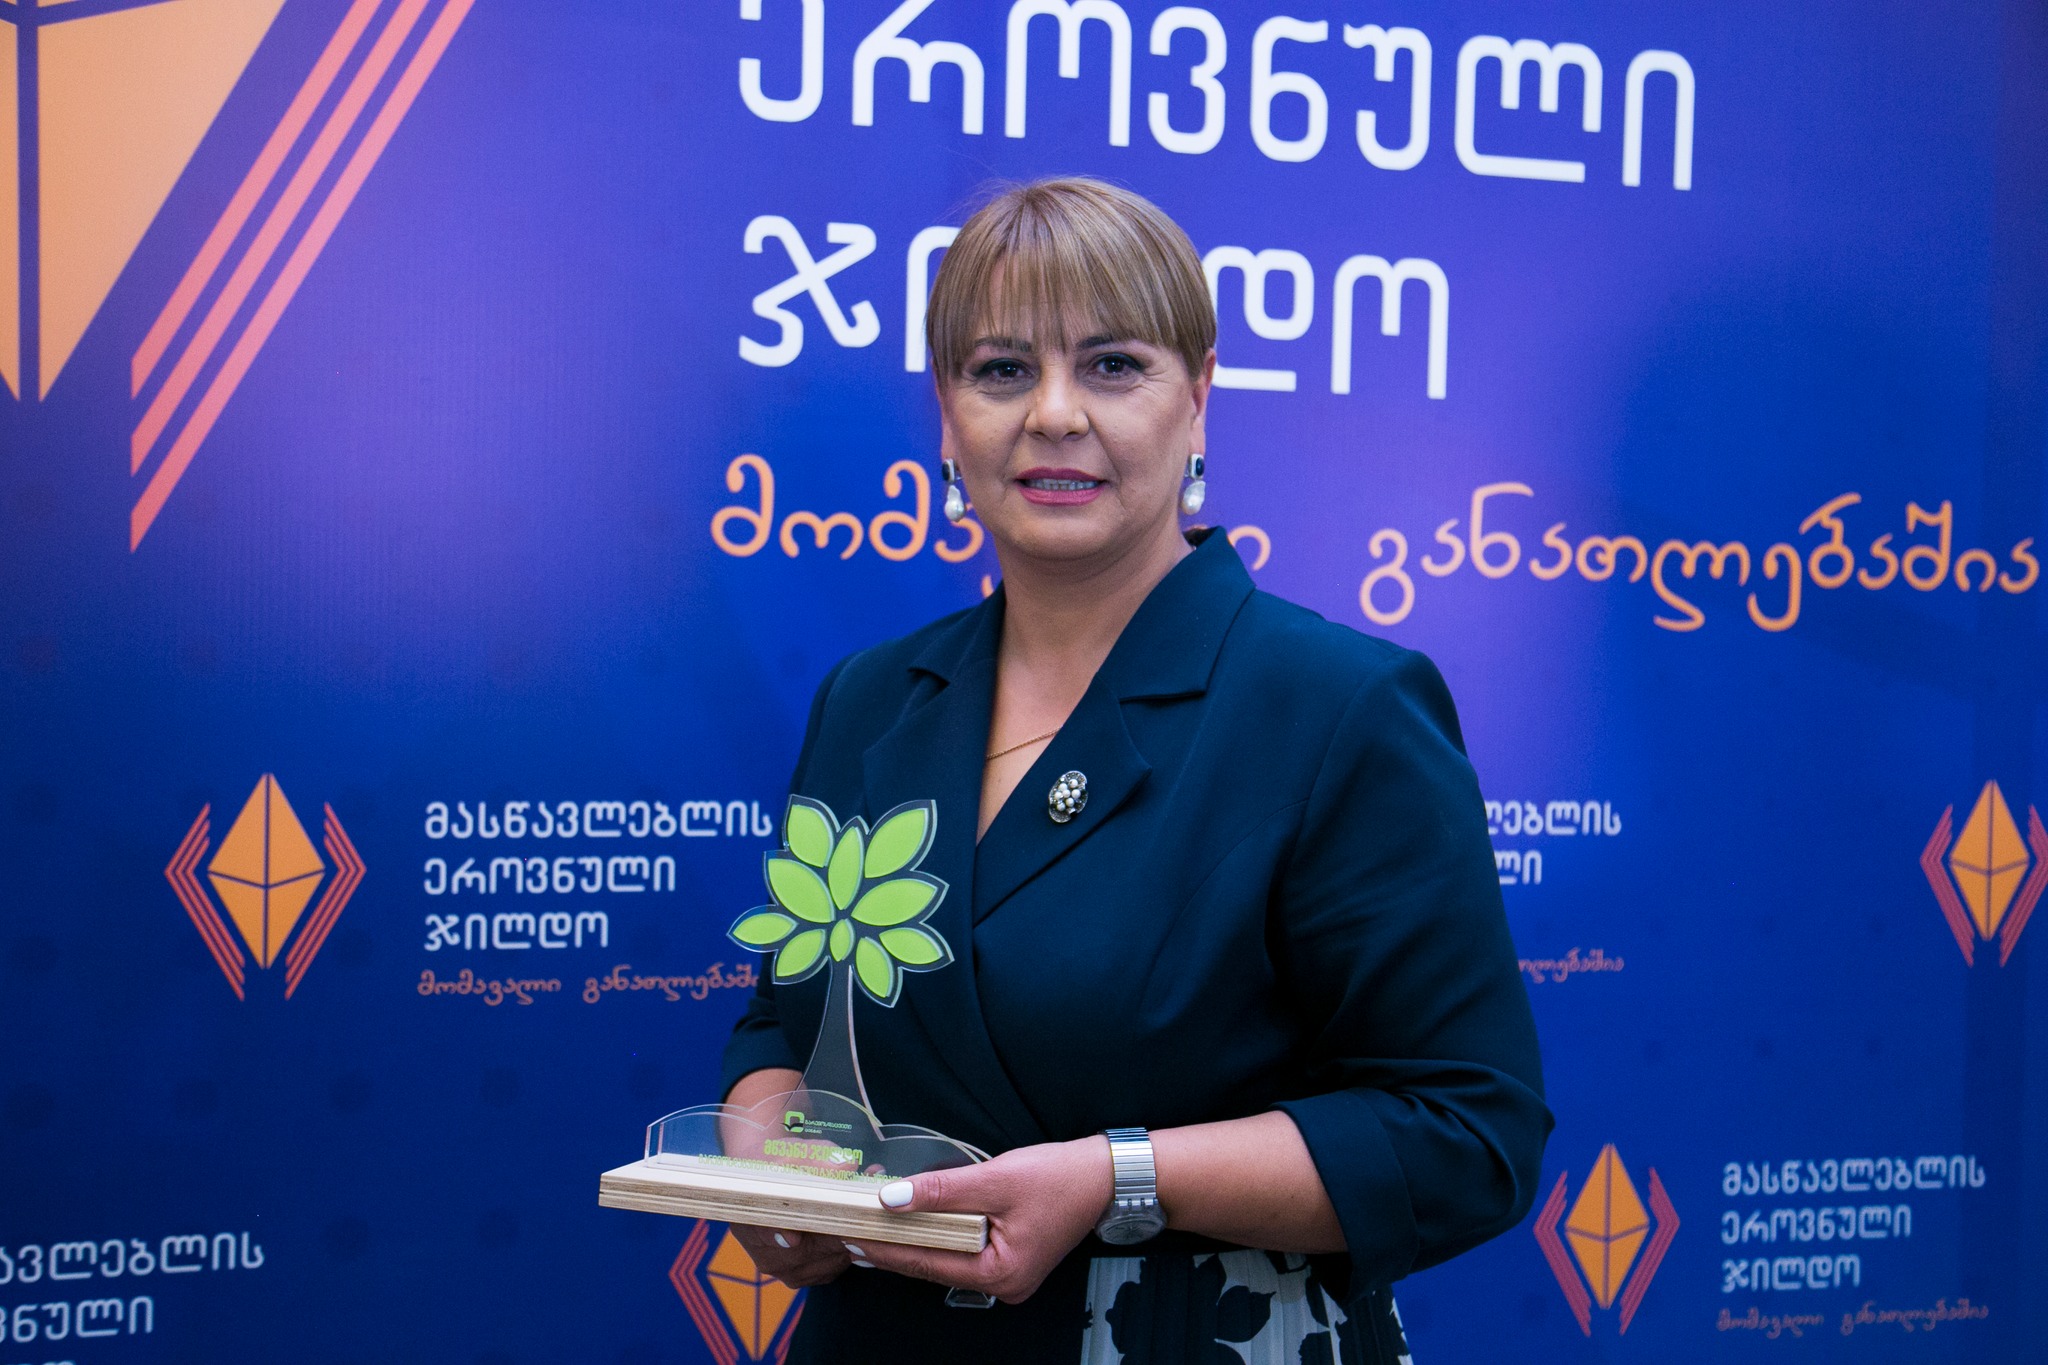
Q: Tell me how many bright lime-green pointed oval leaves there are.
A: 10